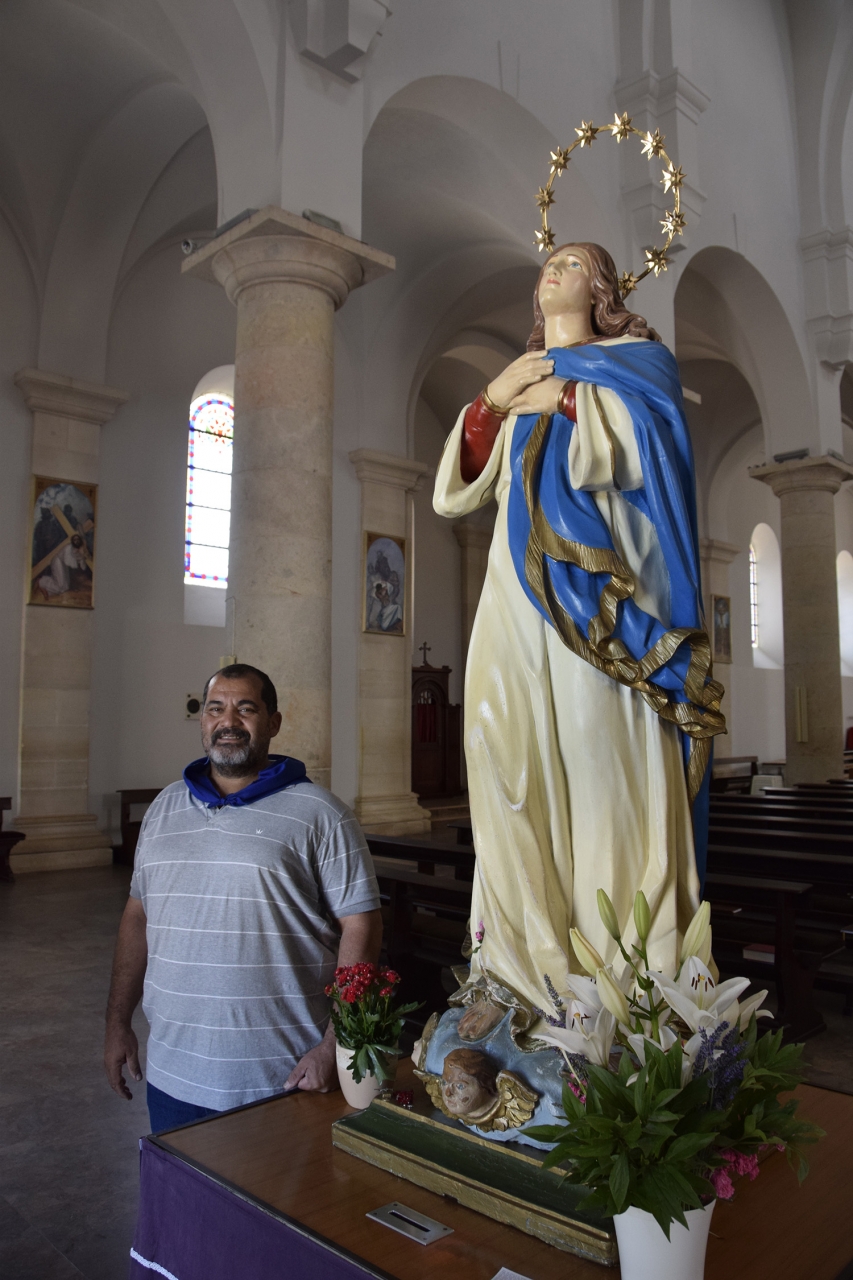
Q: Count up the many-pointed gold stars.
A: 10